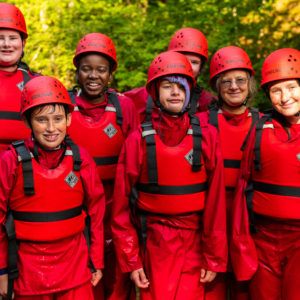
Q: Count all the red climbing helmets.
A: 7